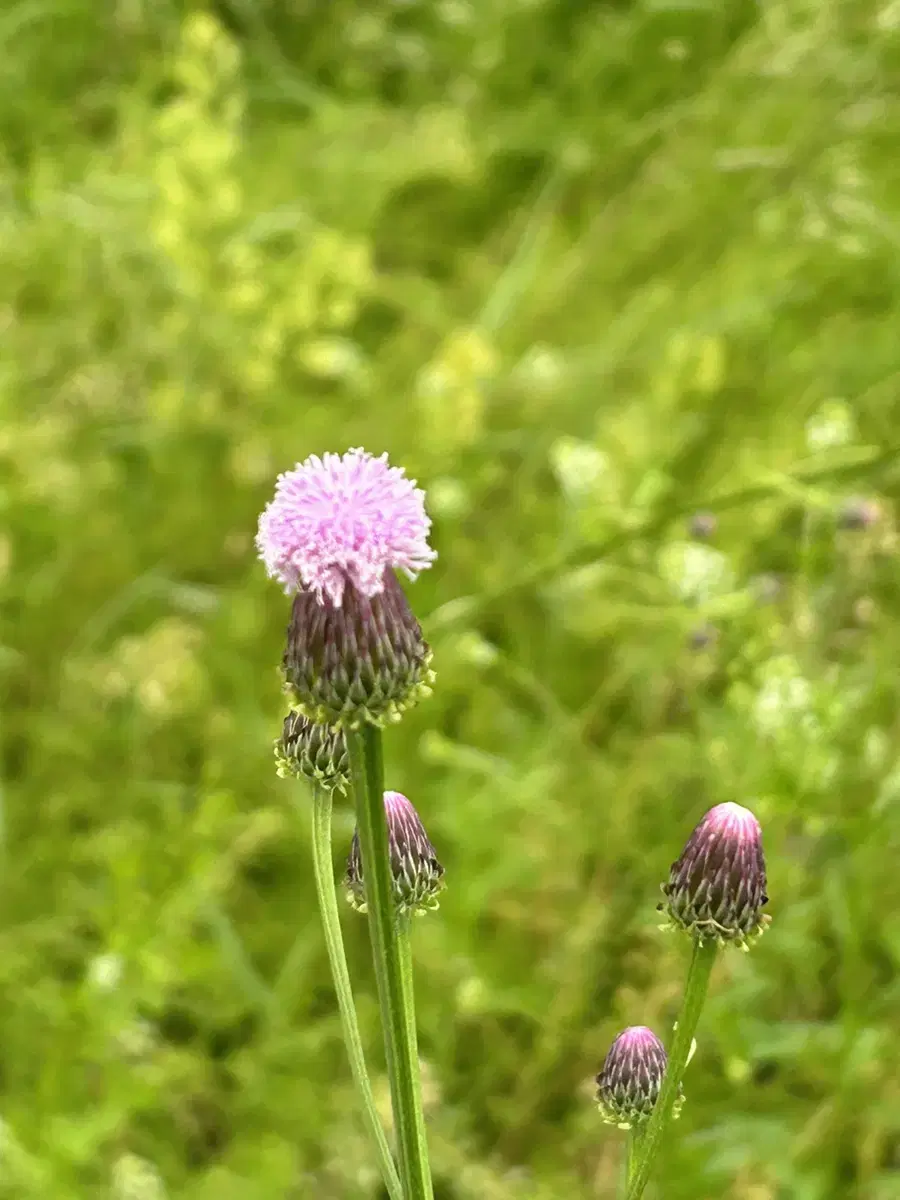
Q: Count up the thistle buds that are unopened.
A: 4